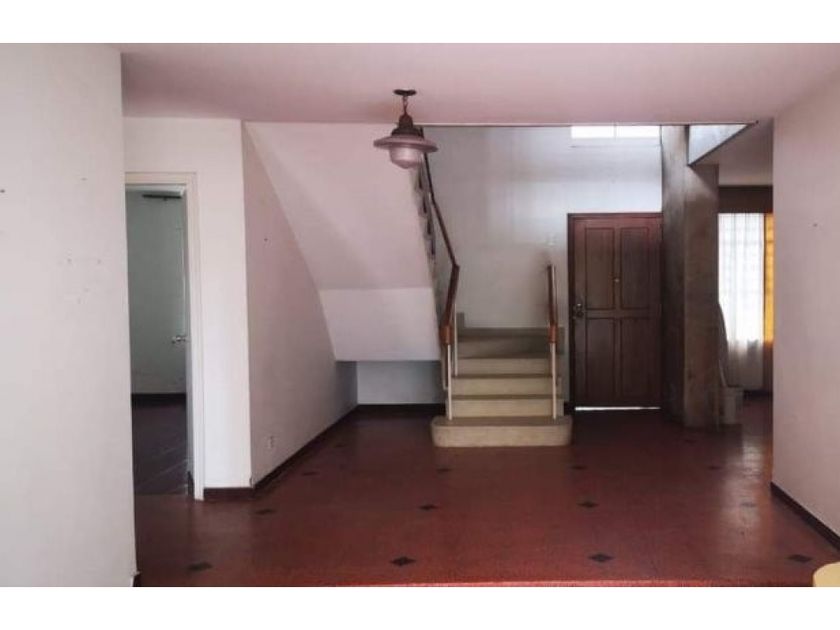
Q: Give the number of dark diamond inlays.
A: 14